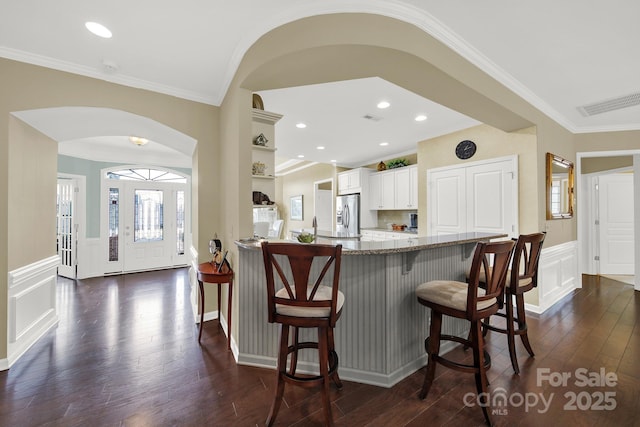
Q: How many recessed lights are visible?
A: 8